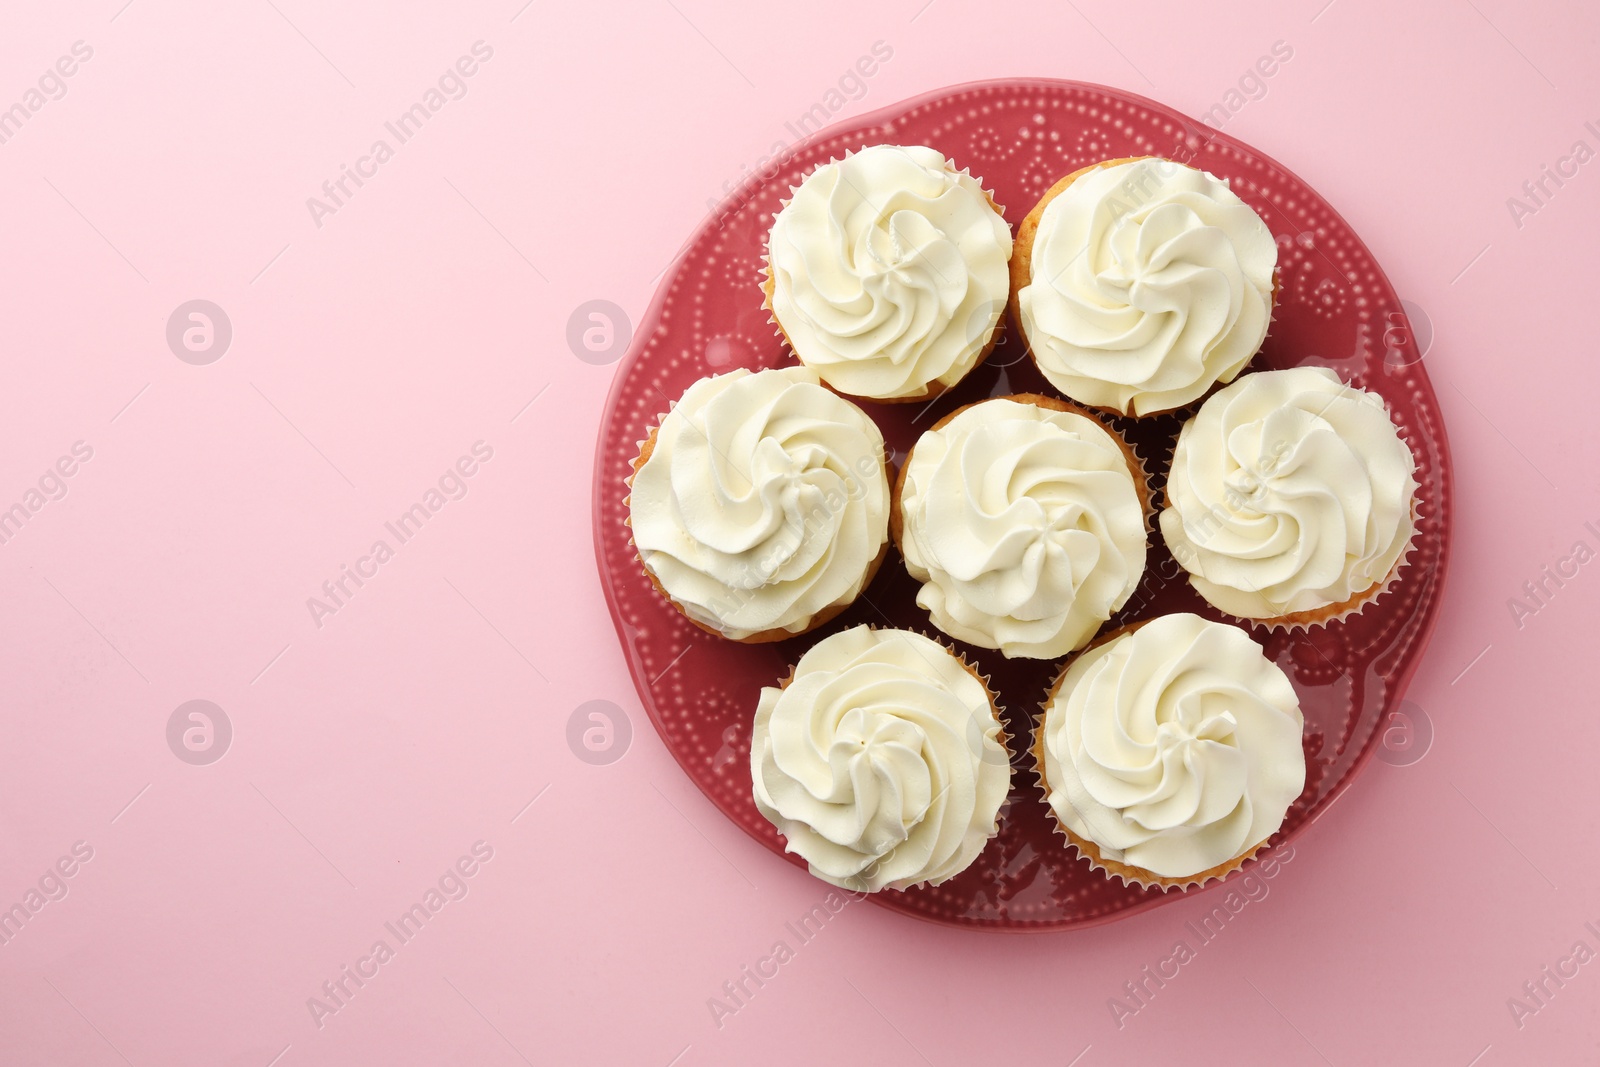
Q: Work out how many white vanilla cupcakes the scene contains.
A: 7